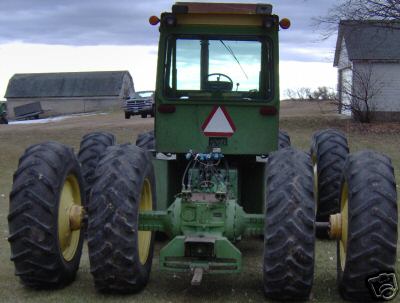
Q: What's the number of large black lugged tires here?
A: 8